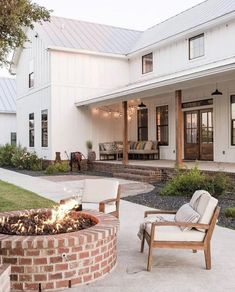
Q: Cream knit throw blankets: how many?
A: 1